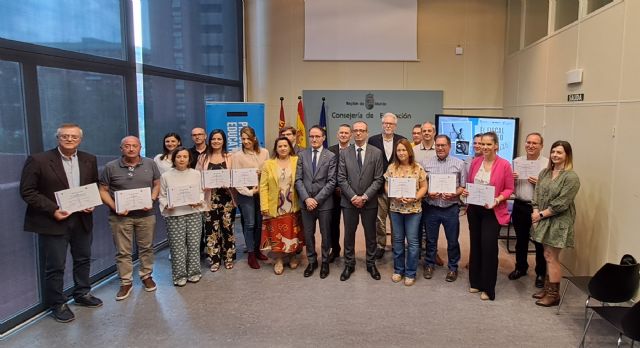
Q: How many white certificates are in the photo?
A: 9